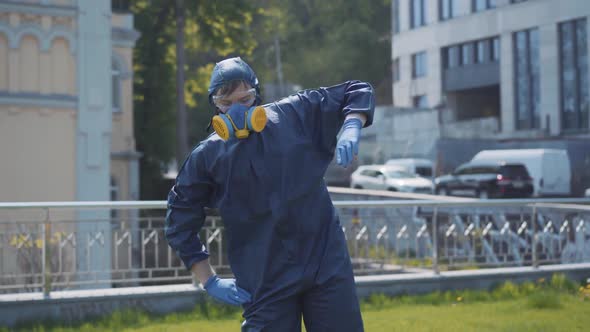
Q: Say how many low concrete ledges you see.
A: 1